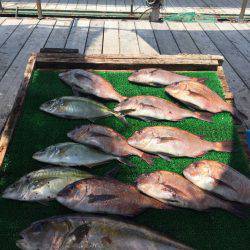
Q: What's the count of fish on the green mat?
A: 13